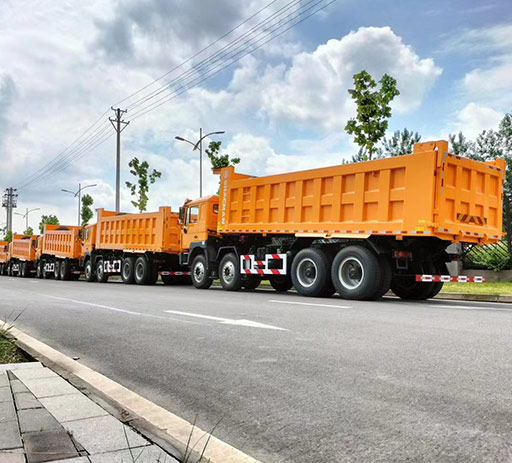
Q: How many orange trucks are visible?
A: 5